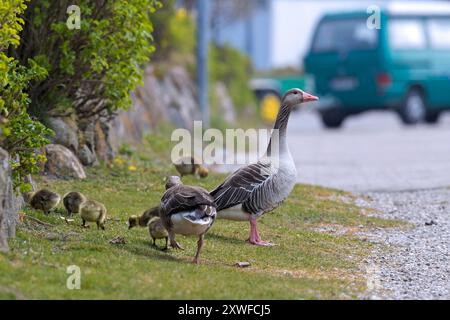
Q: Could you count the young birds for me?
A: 6